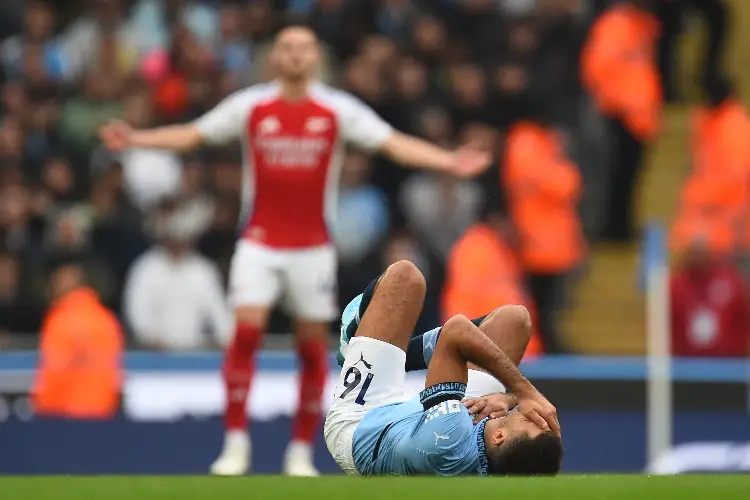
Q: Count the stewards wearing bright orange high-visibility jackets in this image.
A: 5